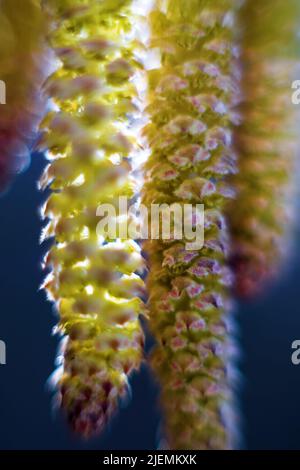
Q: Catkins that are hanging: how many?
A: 4